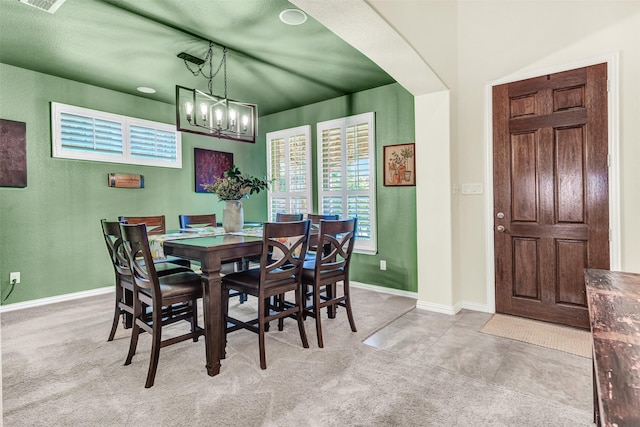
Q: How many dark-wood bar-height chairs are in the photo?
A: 8